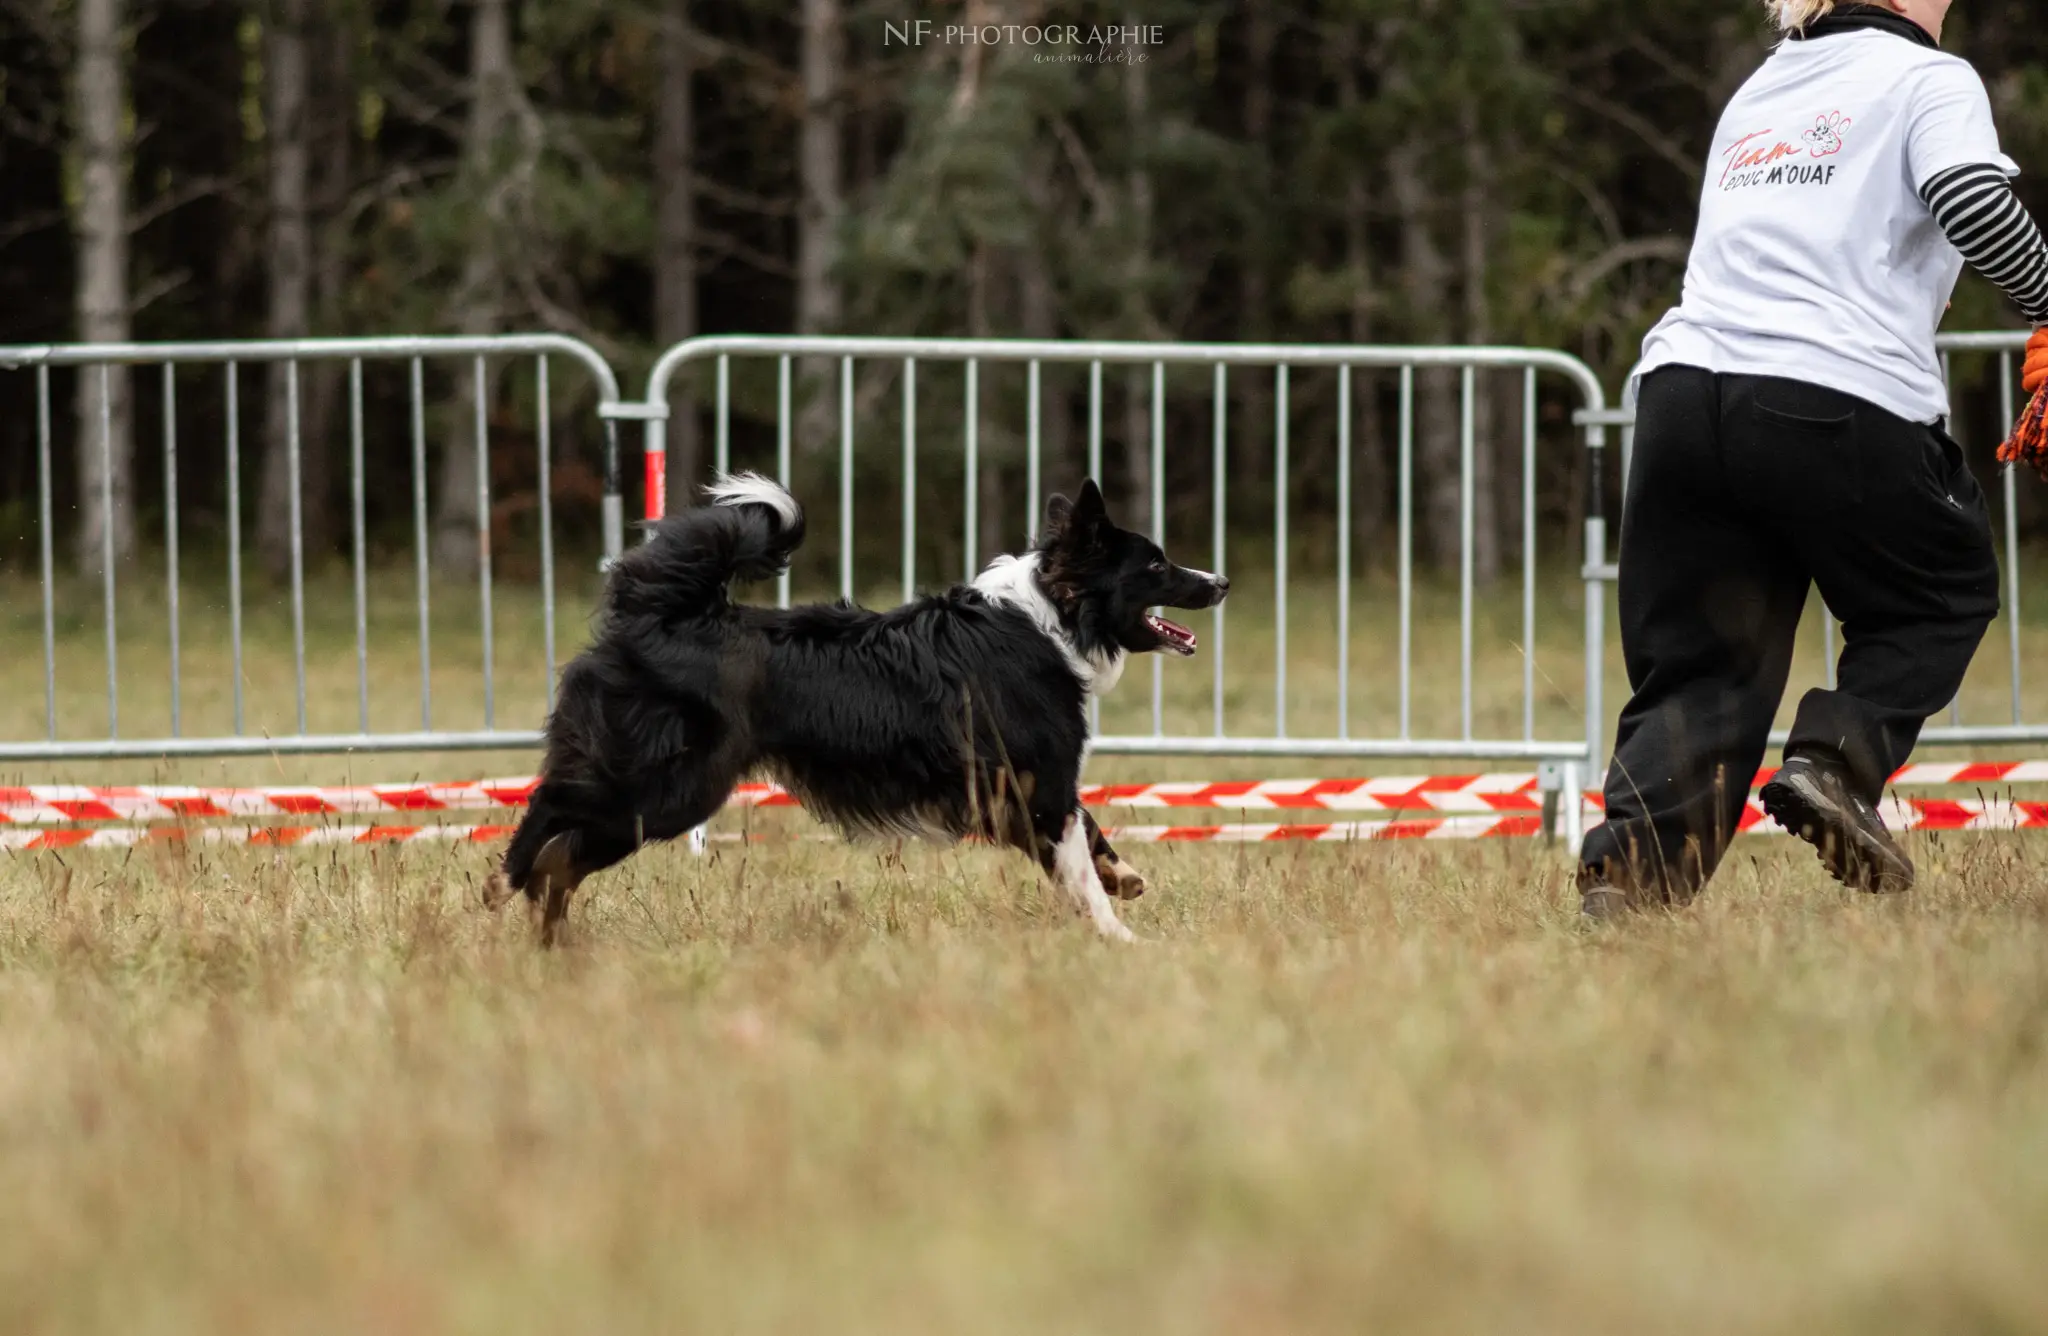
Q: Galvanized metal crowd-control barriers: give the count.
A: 3